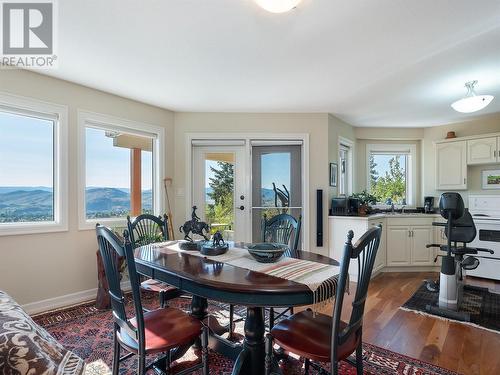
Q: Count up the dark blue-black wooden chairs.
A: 4